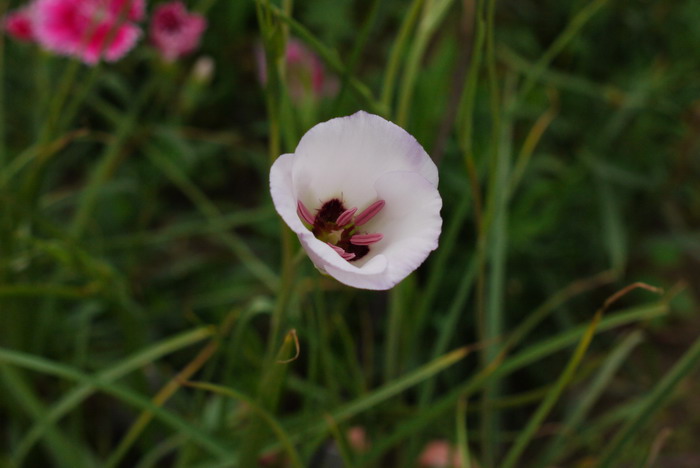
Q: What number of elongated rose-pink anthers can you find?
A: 6